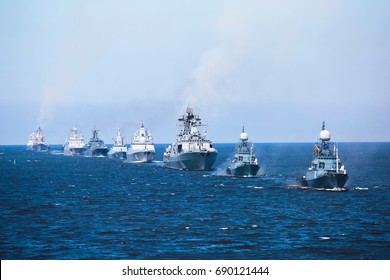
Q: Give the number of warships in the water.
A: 8